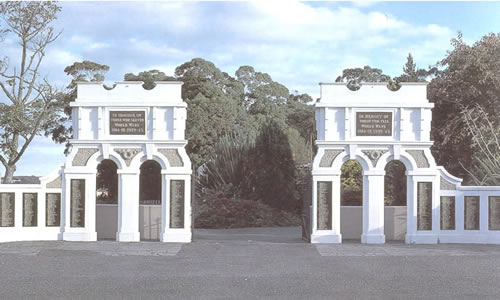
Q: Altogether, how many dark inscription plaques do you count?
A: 12